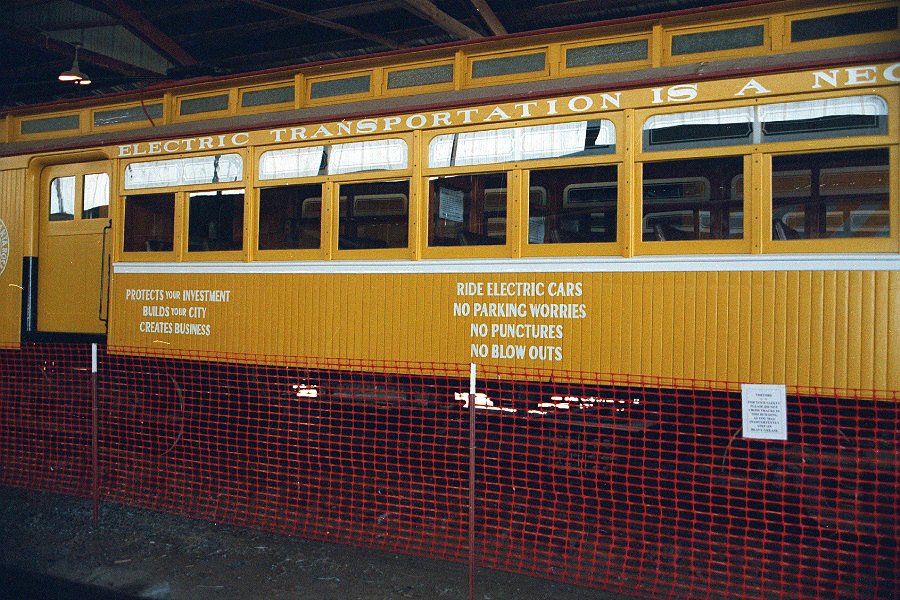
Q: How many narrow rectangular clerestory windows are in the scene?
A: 10